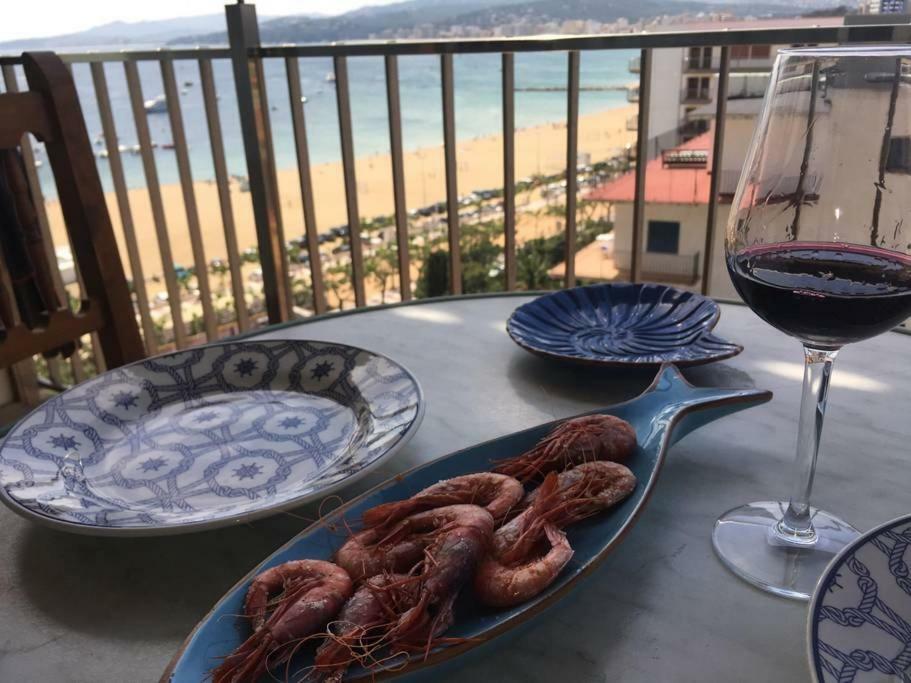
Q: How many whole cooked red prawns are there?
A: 8